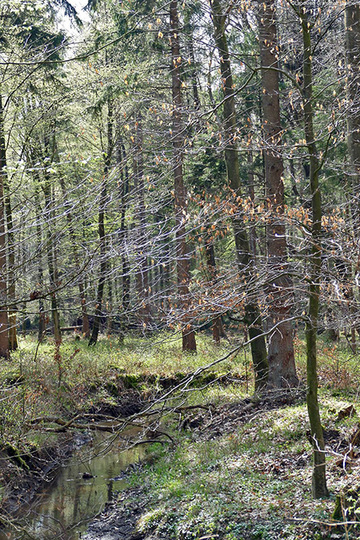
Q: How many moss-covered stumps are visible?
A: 1